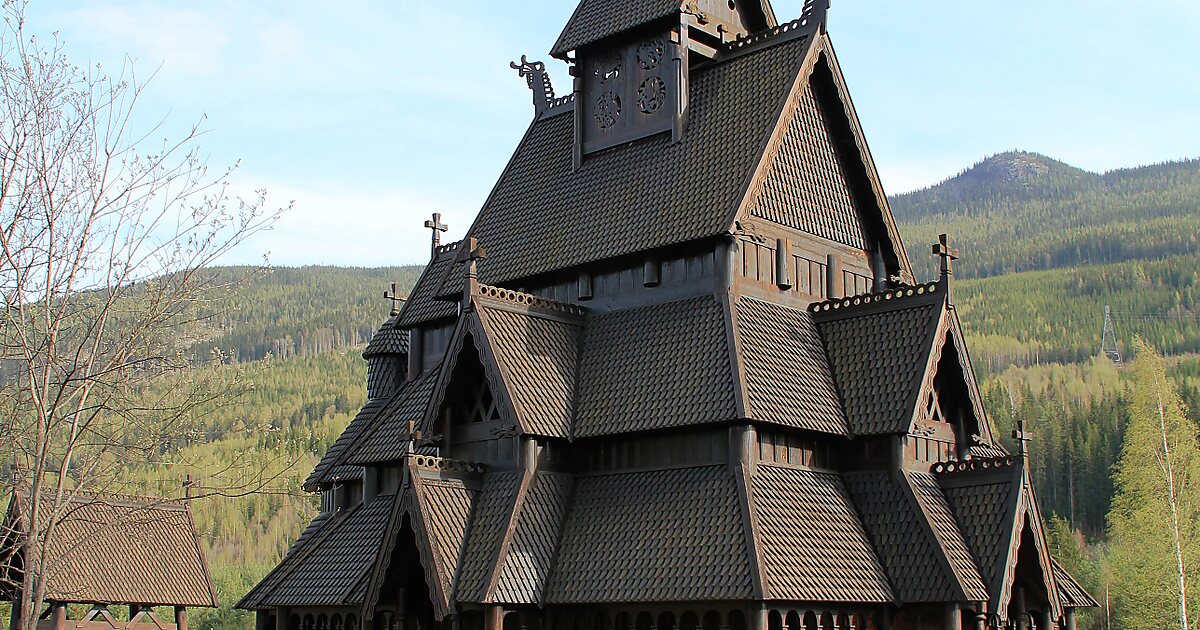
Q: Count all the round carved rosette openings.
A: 4